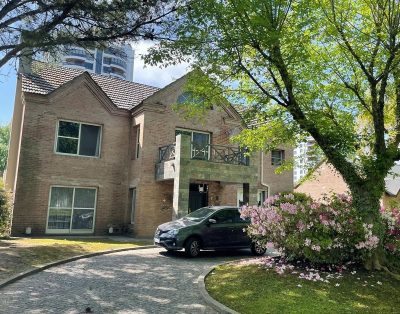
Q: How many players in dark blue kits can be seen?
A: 0